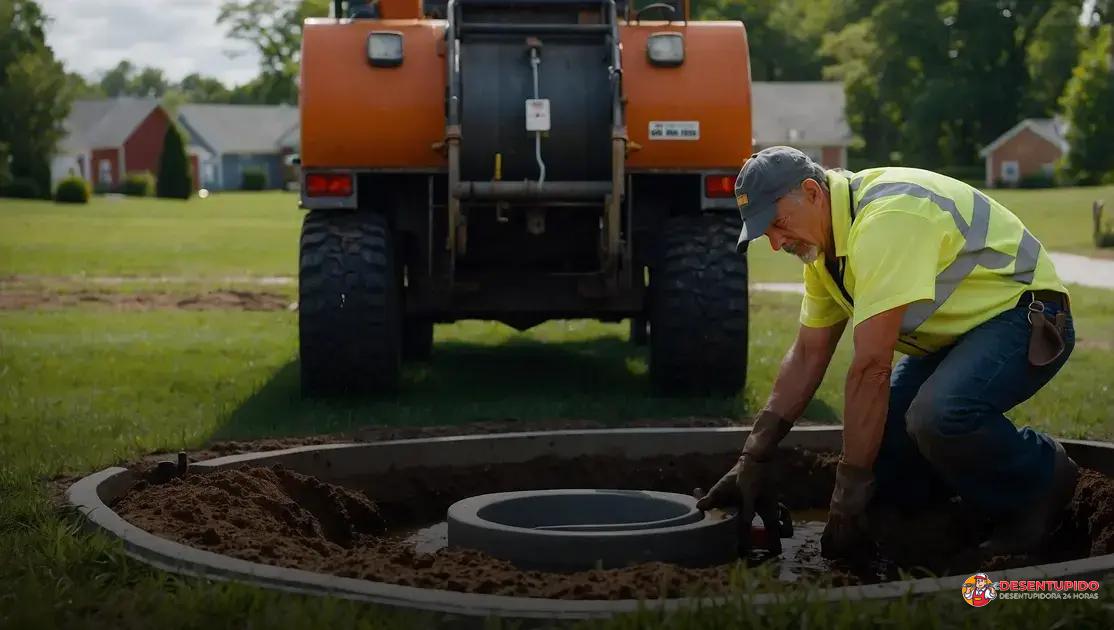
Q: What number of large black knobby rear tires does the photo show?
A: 2